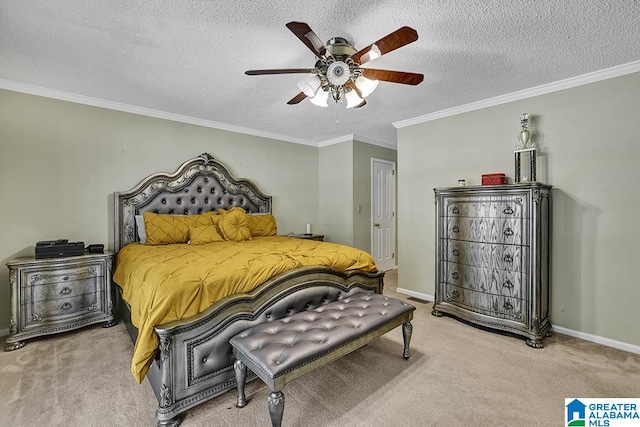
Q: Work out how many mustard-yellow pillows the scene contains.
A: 4